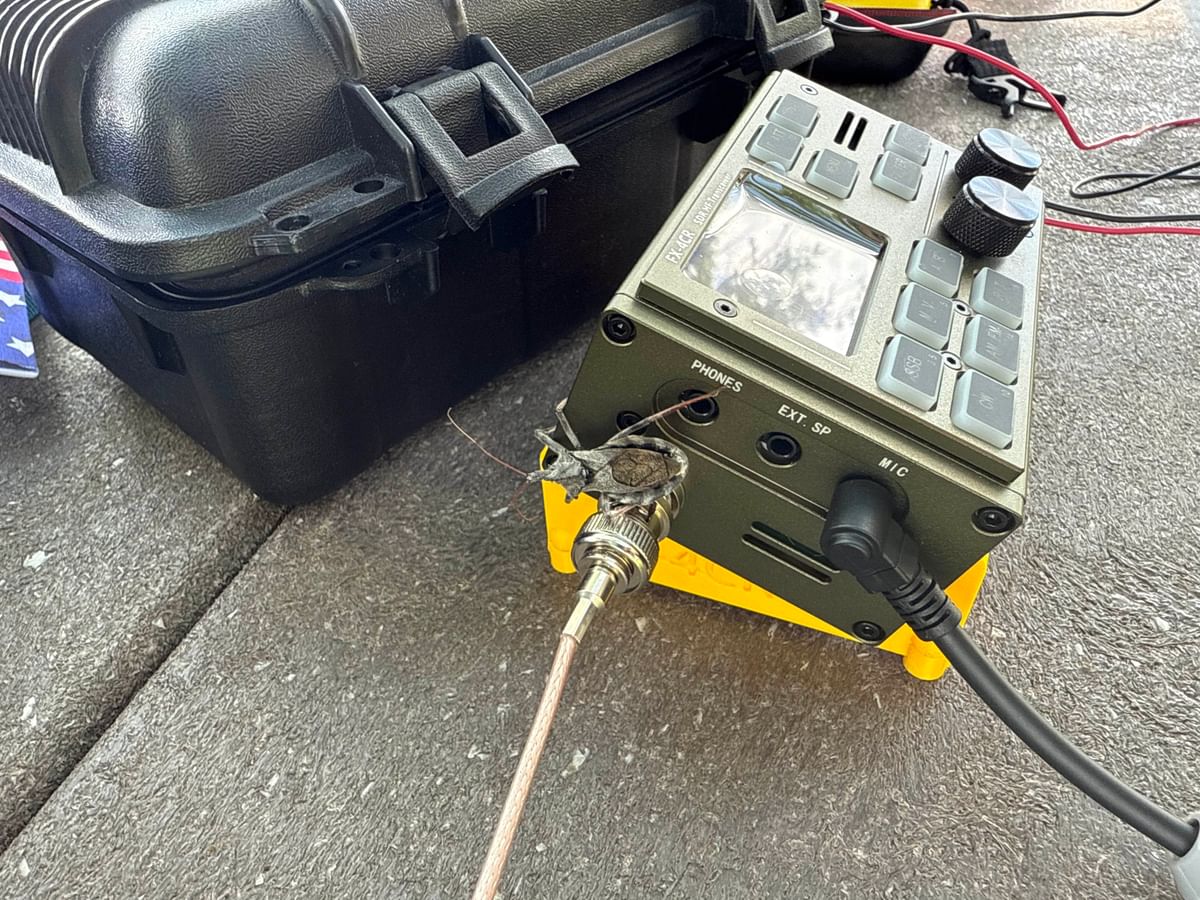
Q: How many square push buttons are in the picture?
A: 11